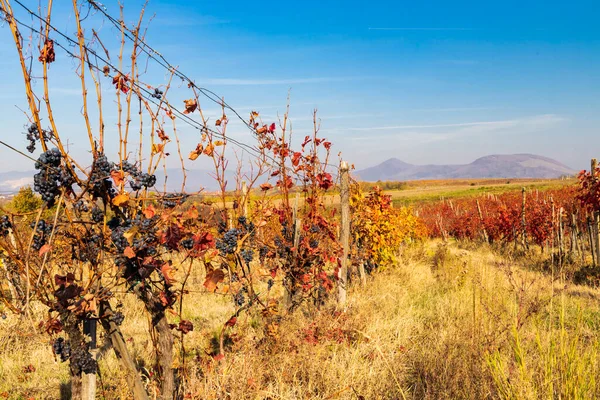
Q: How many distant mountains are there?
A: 2